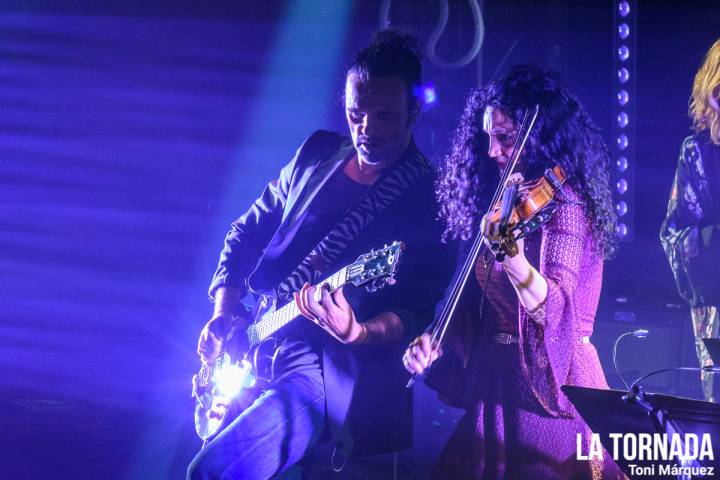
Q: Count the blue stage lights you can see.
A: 12